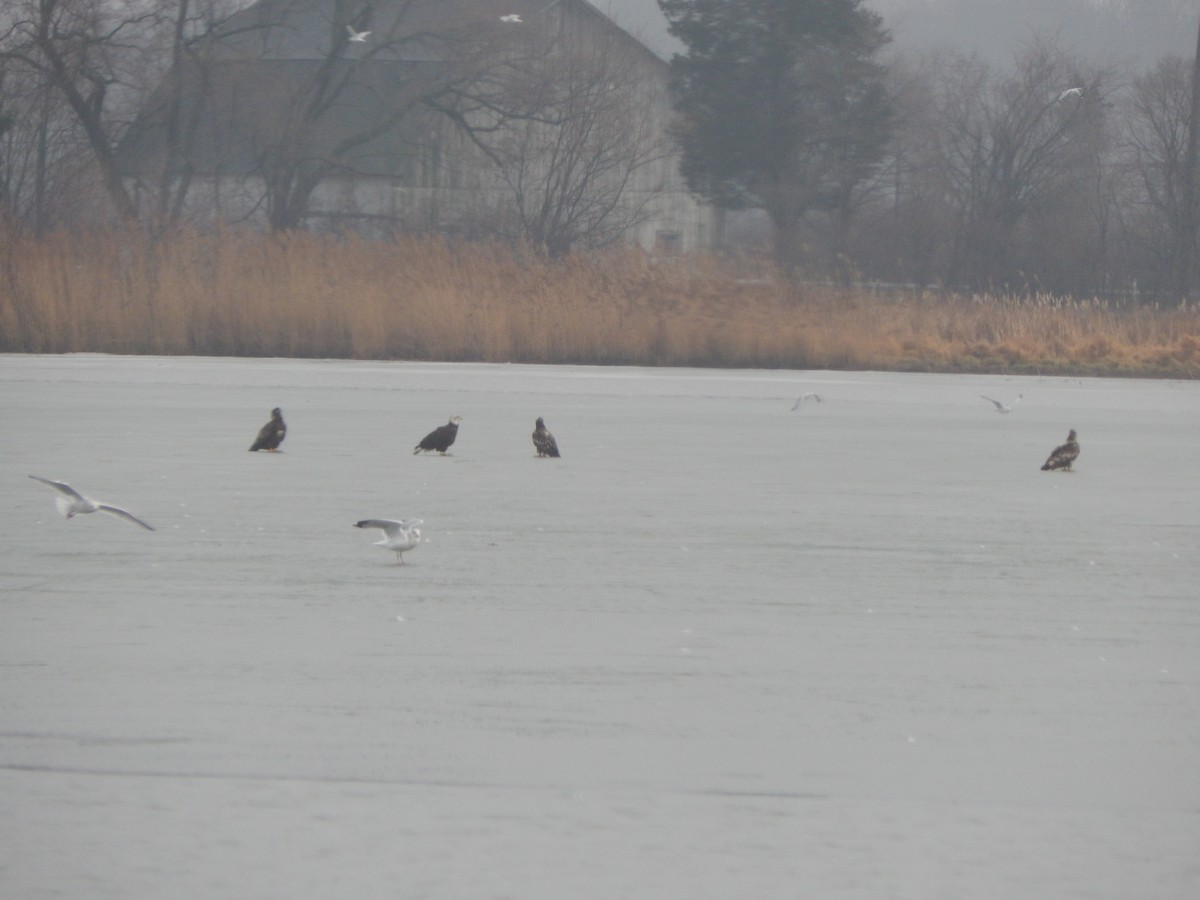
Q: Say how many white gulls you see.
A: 7